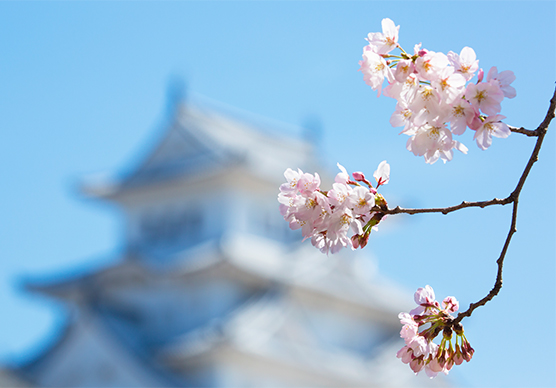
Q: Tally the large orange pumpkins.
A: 0